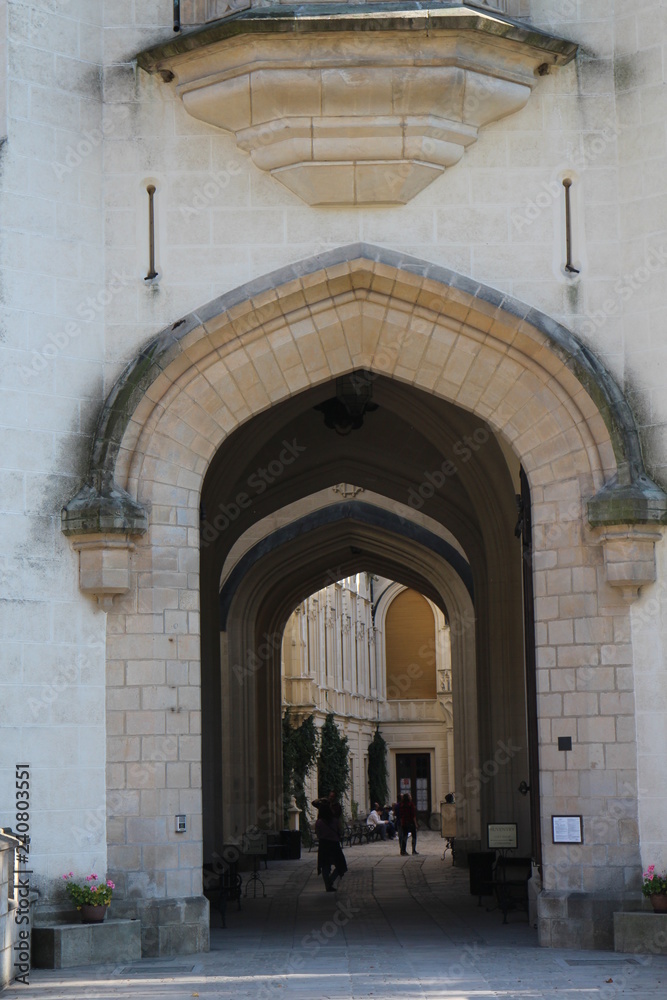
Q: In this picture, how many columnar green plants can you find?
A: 3